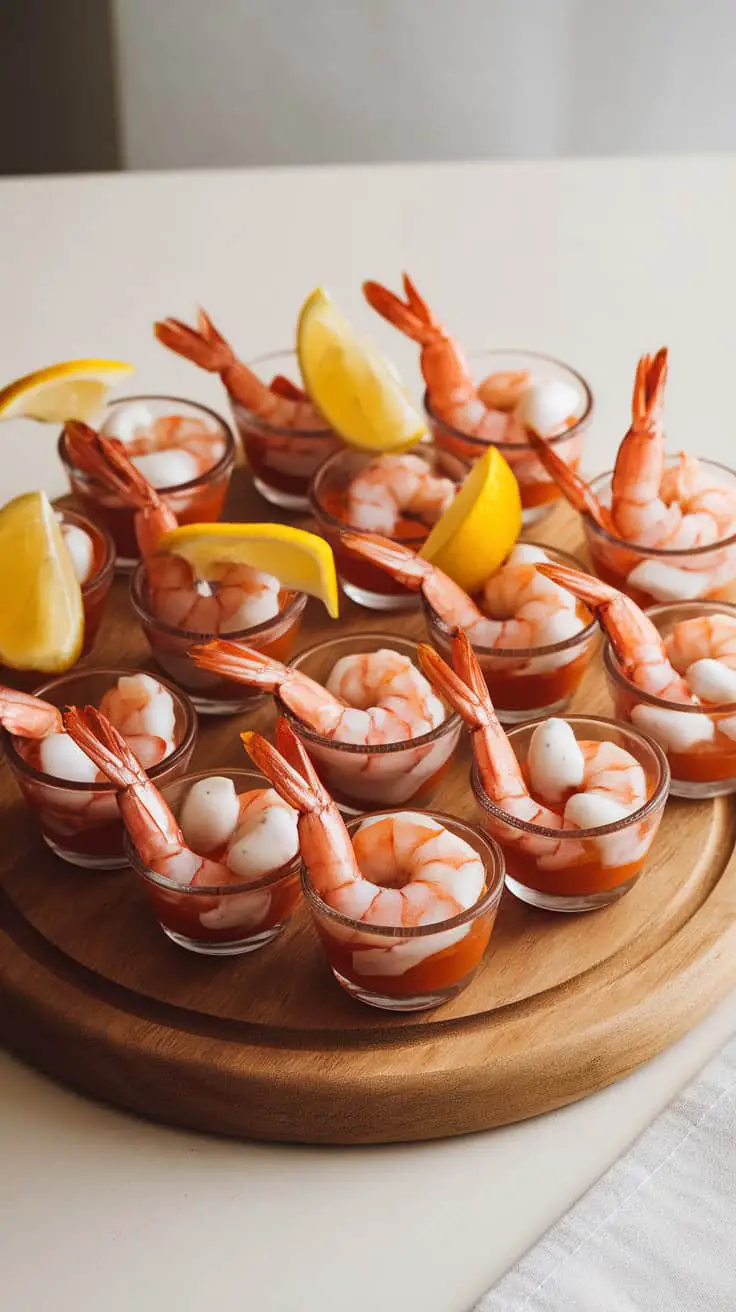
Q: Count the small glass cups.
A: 14